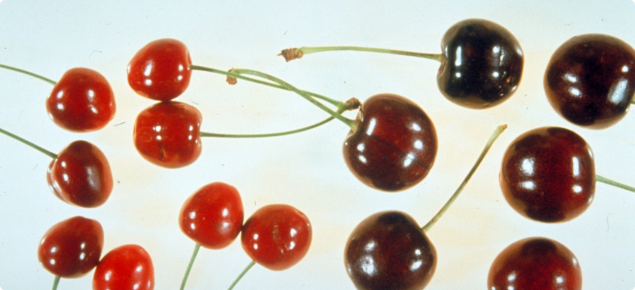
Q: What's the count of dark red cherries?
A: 6